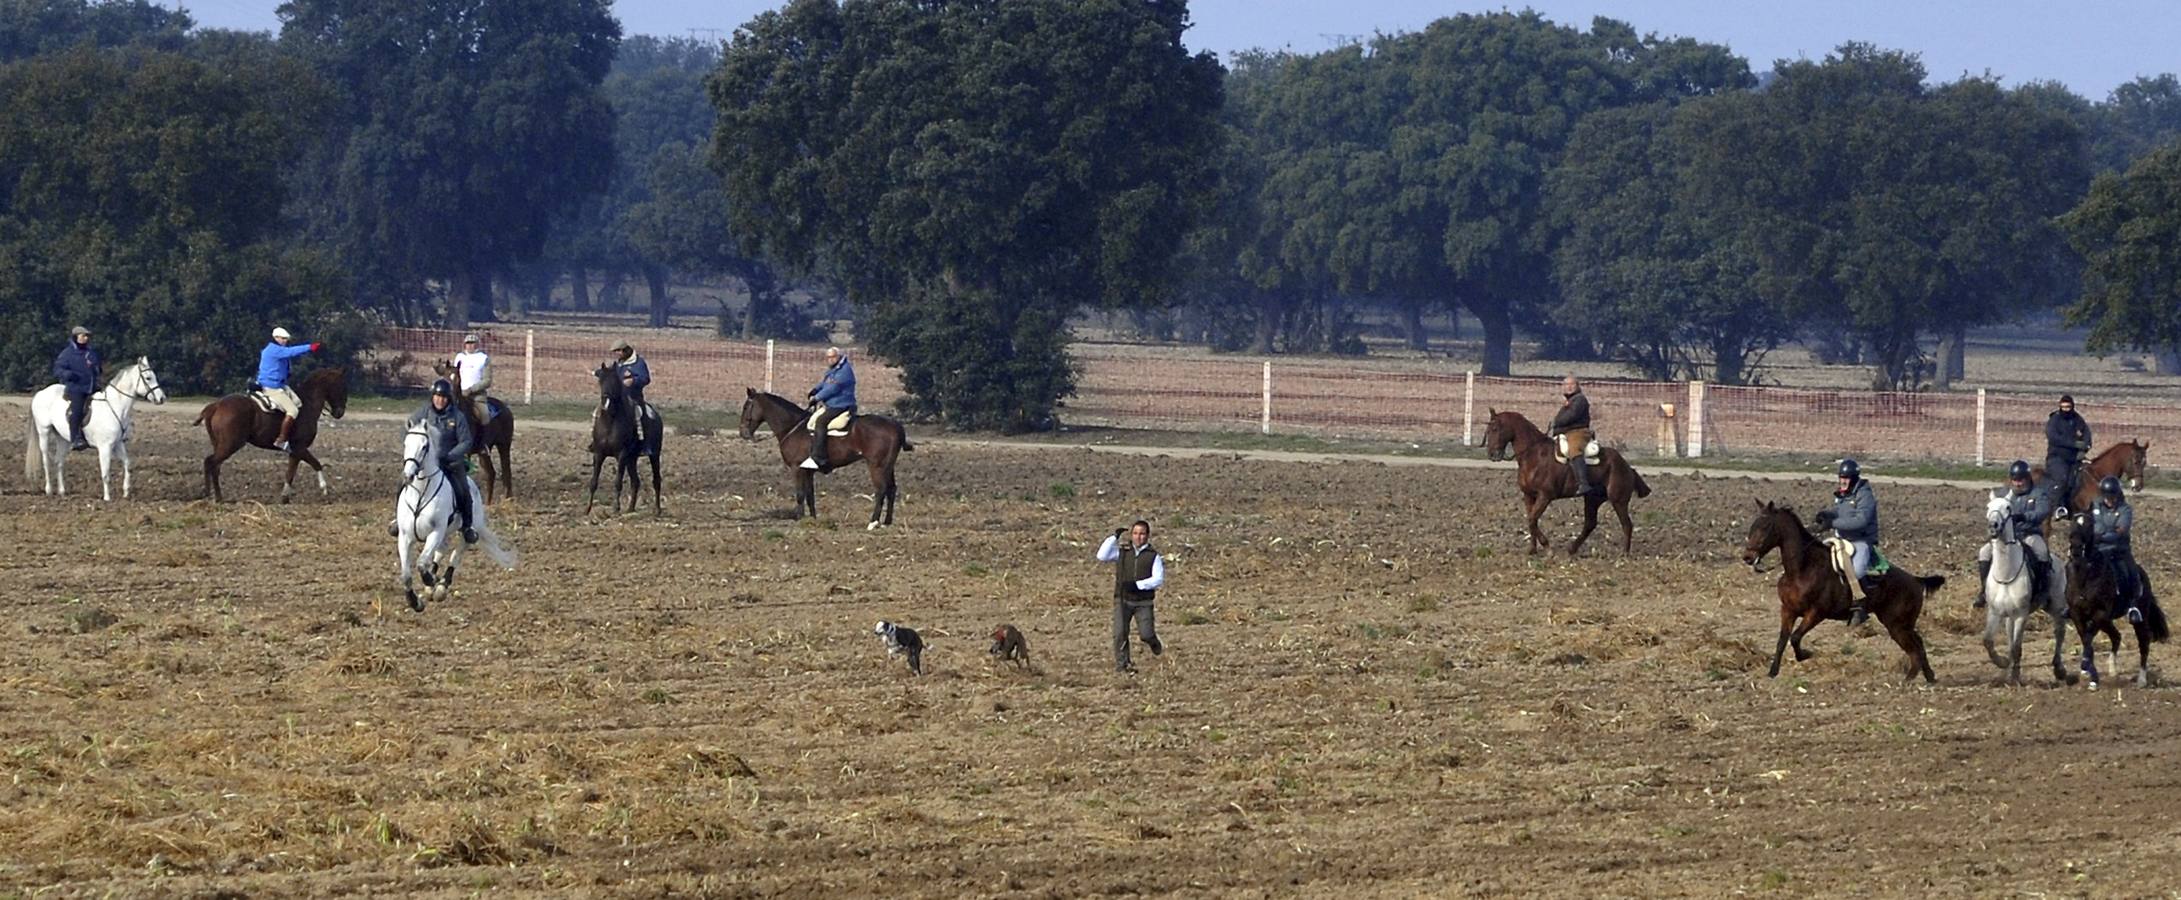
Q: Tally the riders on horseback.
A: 11